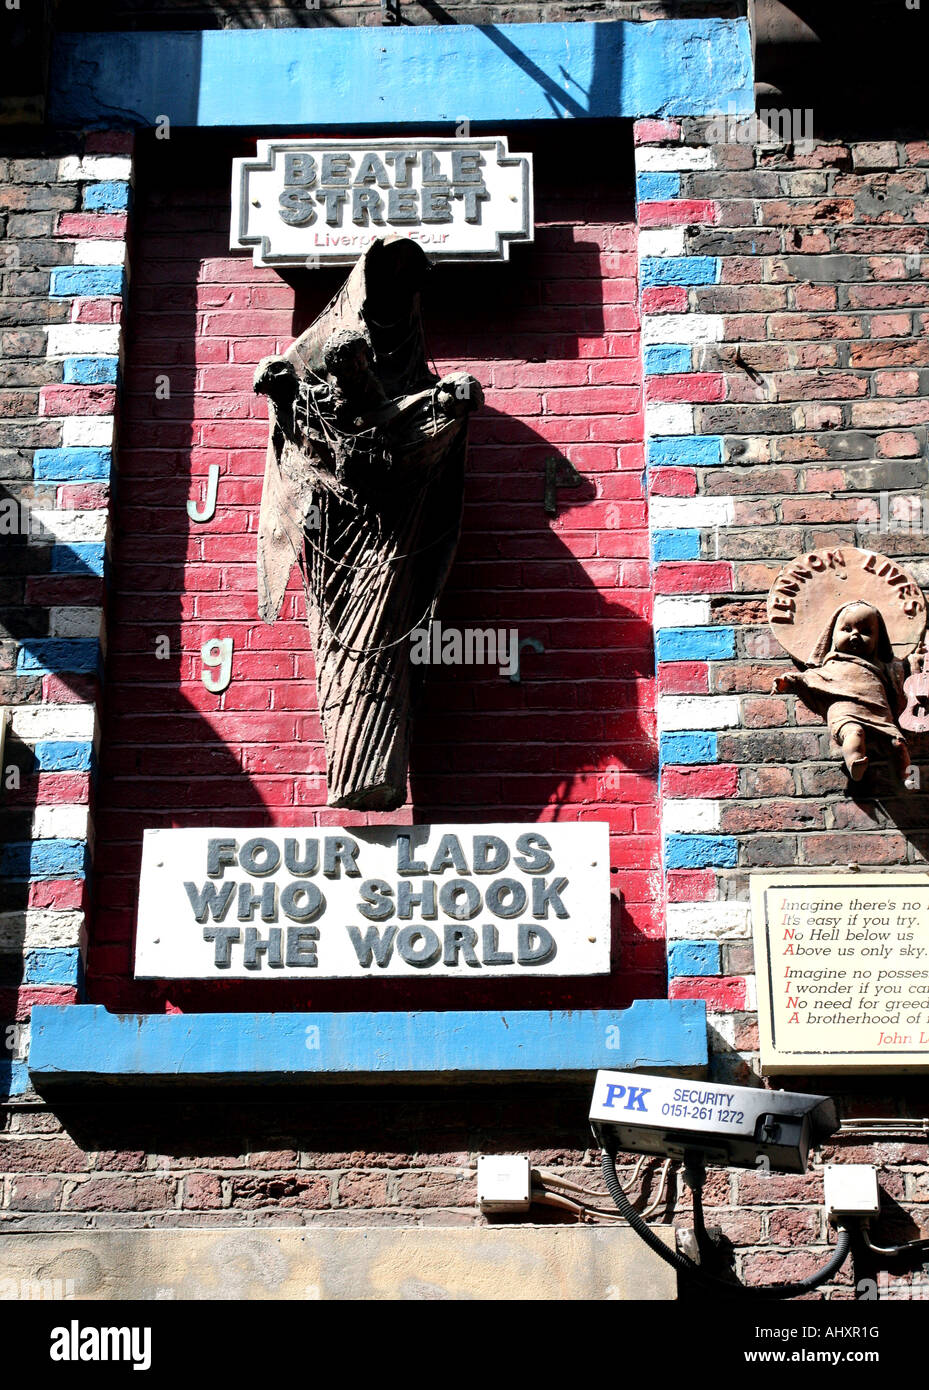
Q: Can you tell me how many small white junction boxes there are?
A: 2